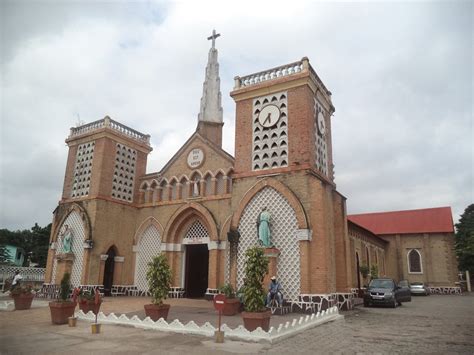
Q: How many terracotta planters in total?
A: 6